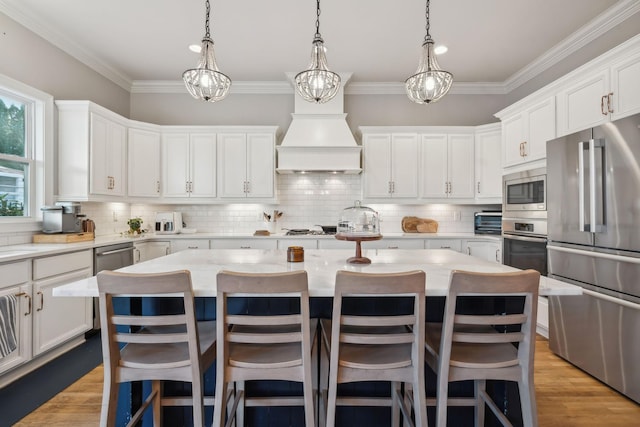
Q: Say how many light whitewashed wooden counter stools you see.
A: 4